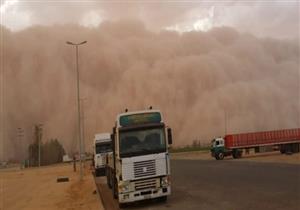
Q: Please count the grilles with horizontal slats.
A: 2